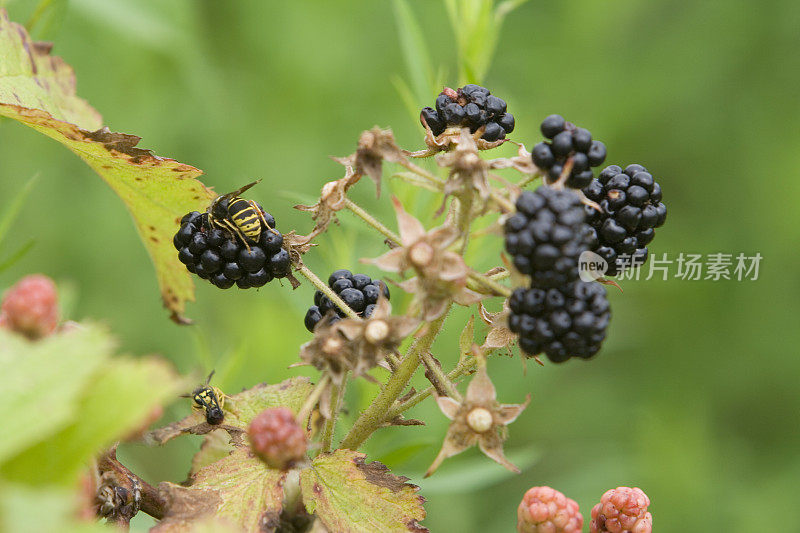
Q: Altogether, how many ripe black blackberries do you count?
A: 7